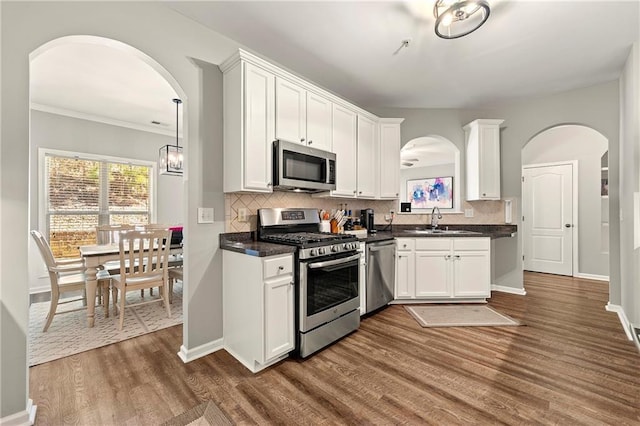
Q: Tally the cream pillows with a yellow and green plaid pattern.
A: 0